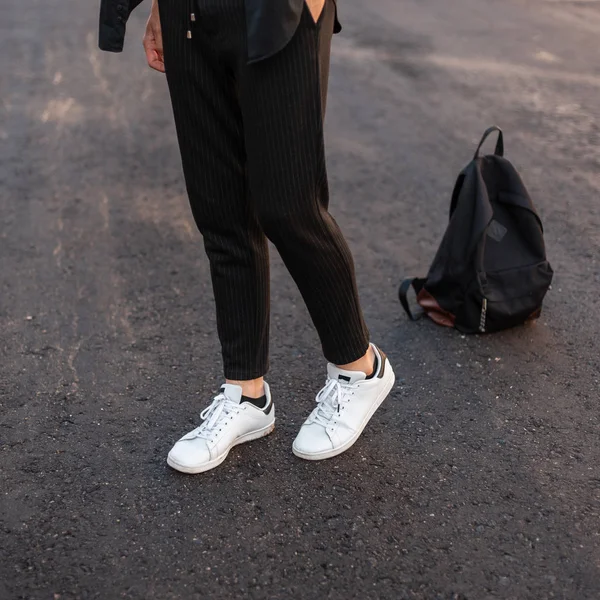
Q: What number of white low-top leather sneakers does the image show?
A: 2